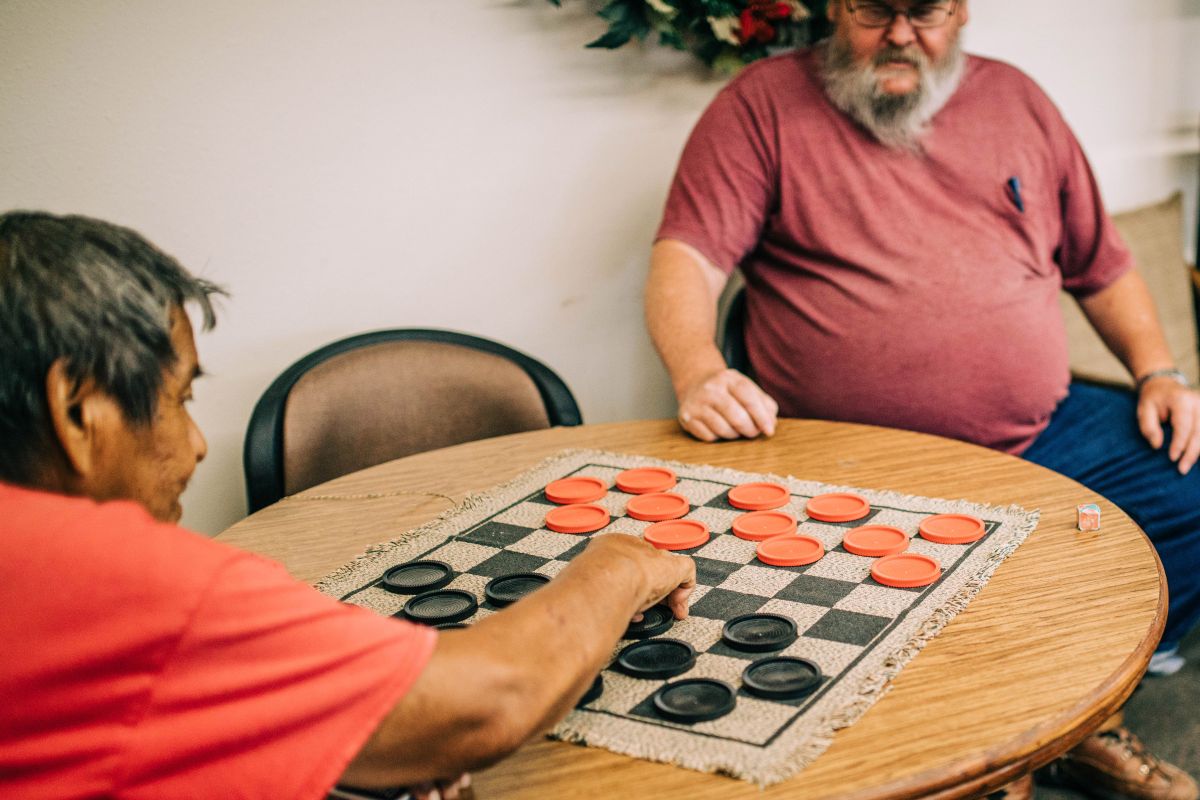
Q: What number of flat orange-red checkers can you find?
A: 12